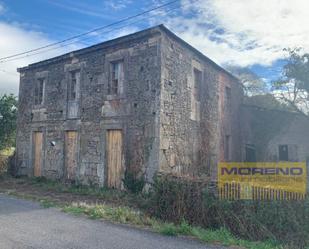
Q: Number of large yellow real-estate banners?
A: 1